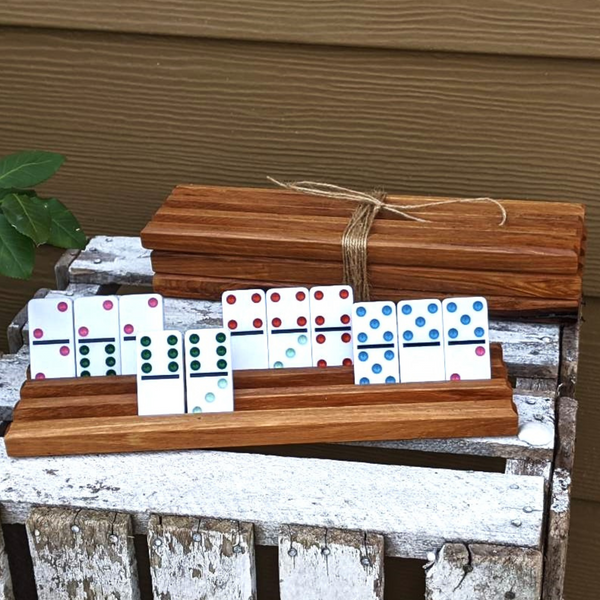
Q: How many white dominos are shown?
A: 11